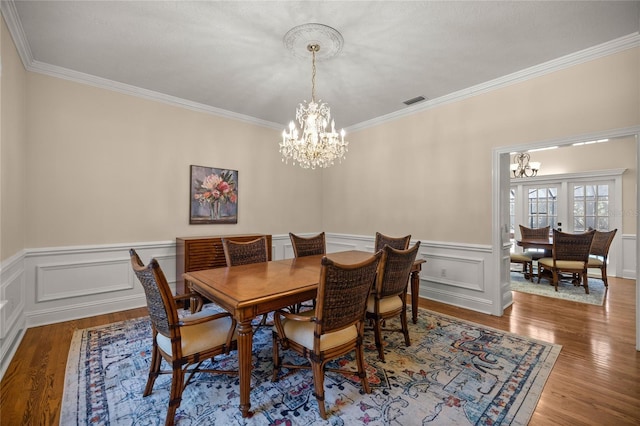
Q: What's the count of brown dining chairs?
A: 10